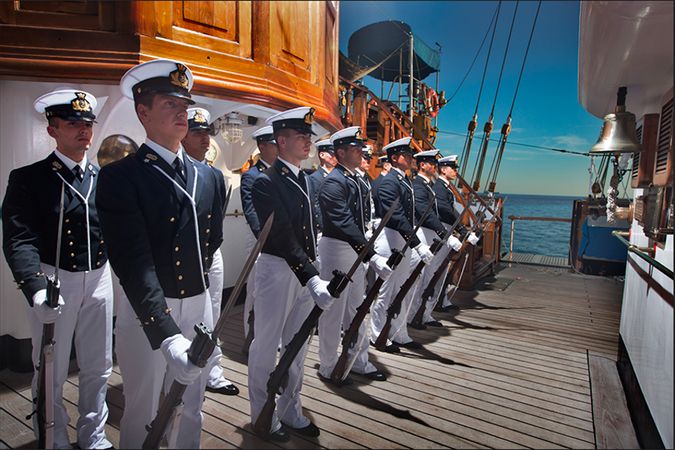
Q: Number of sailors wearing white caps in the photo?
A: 12